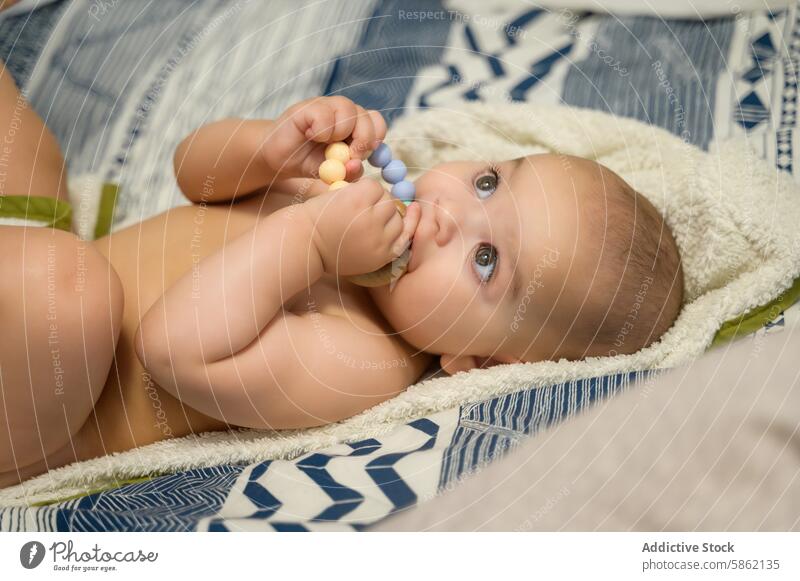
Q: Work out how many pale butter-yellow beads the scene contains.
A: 3